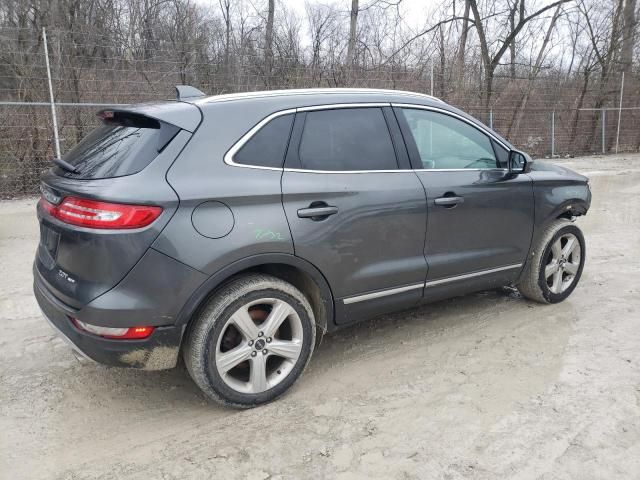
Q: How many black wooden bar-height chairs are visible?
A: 0